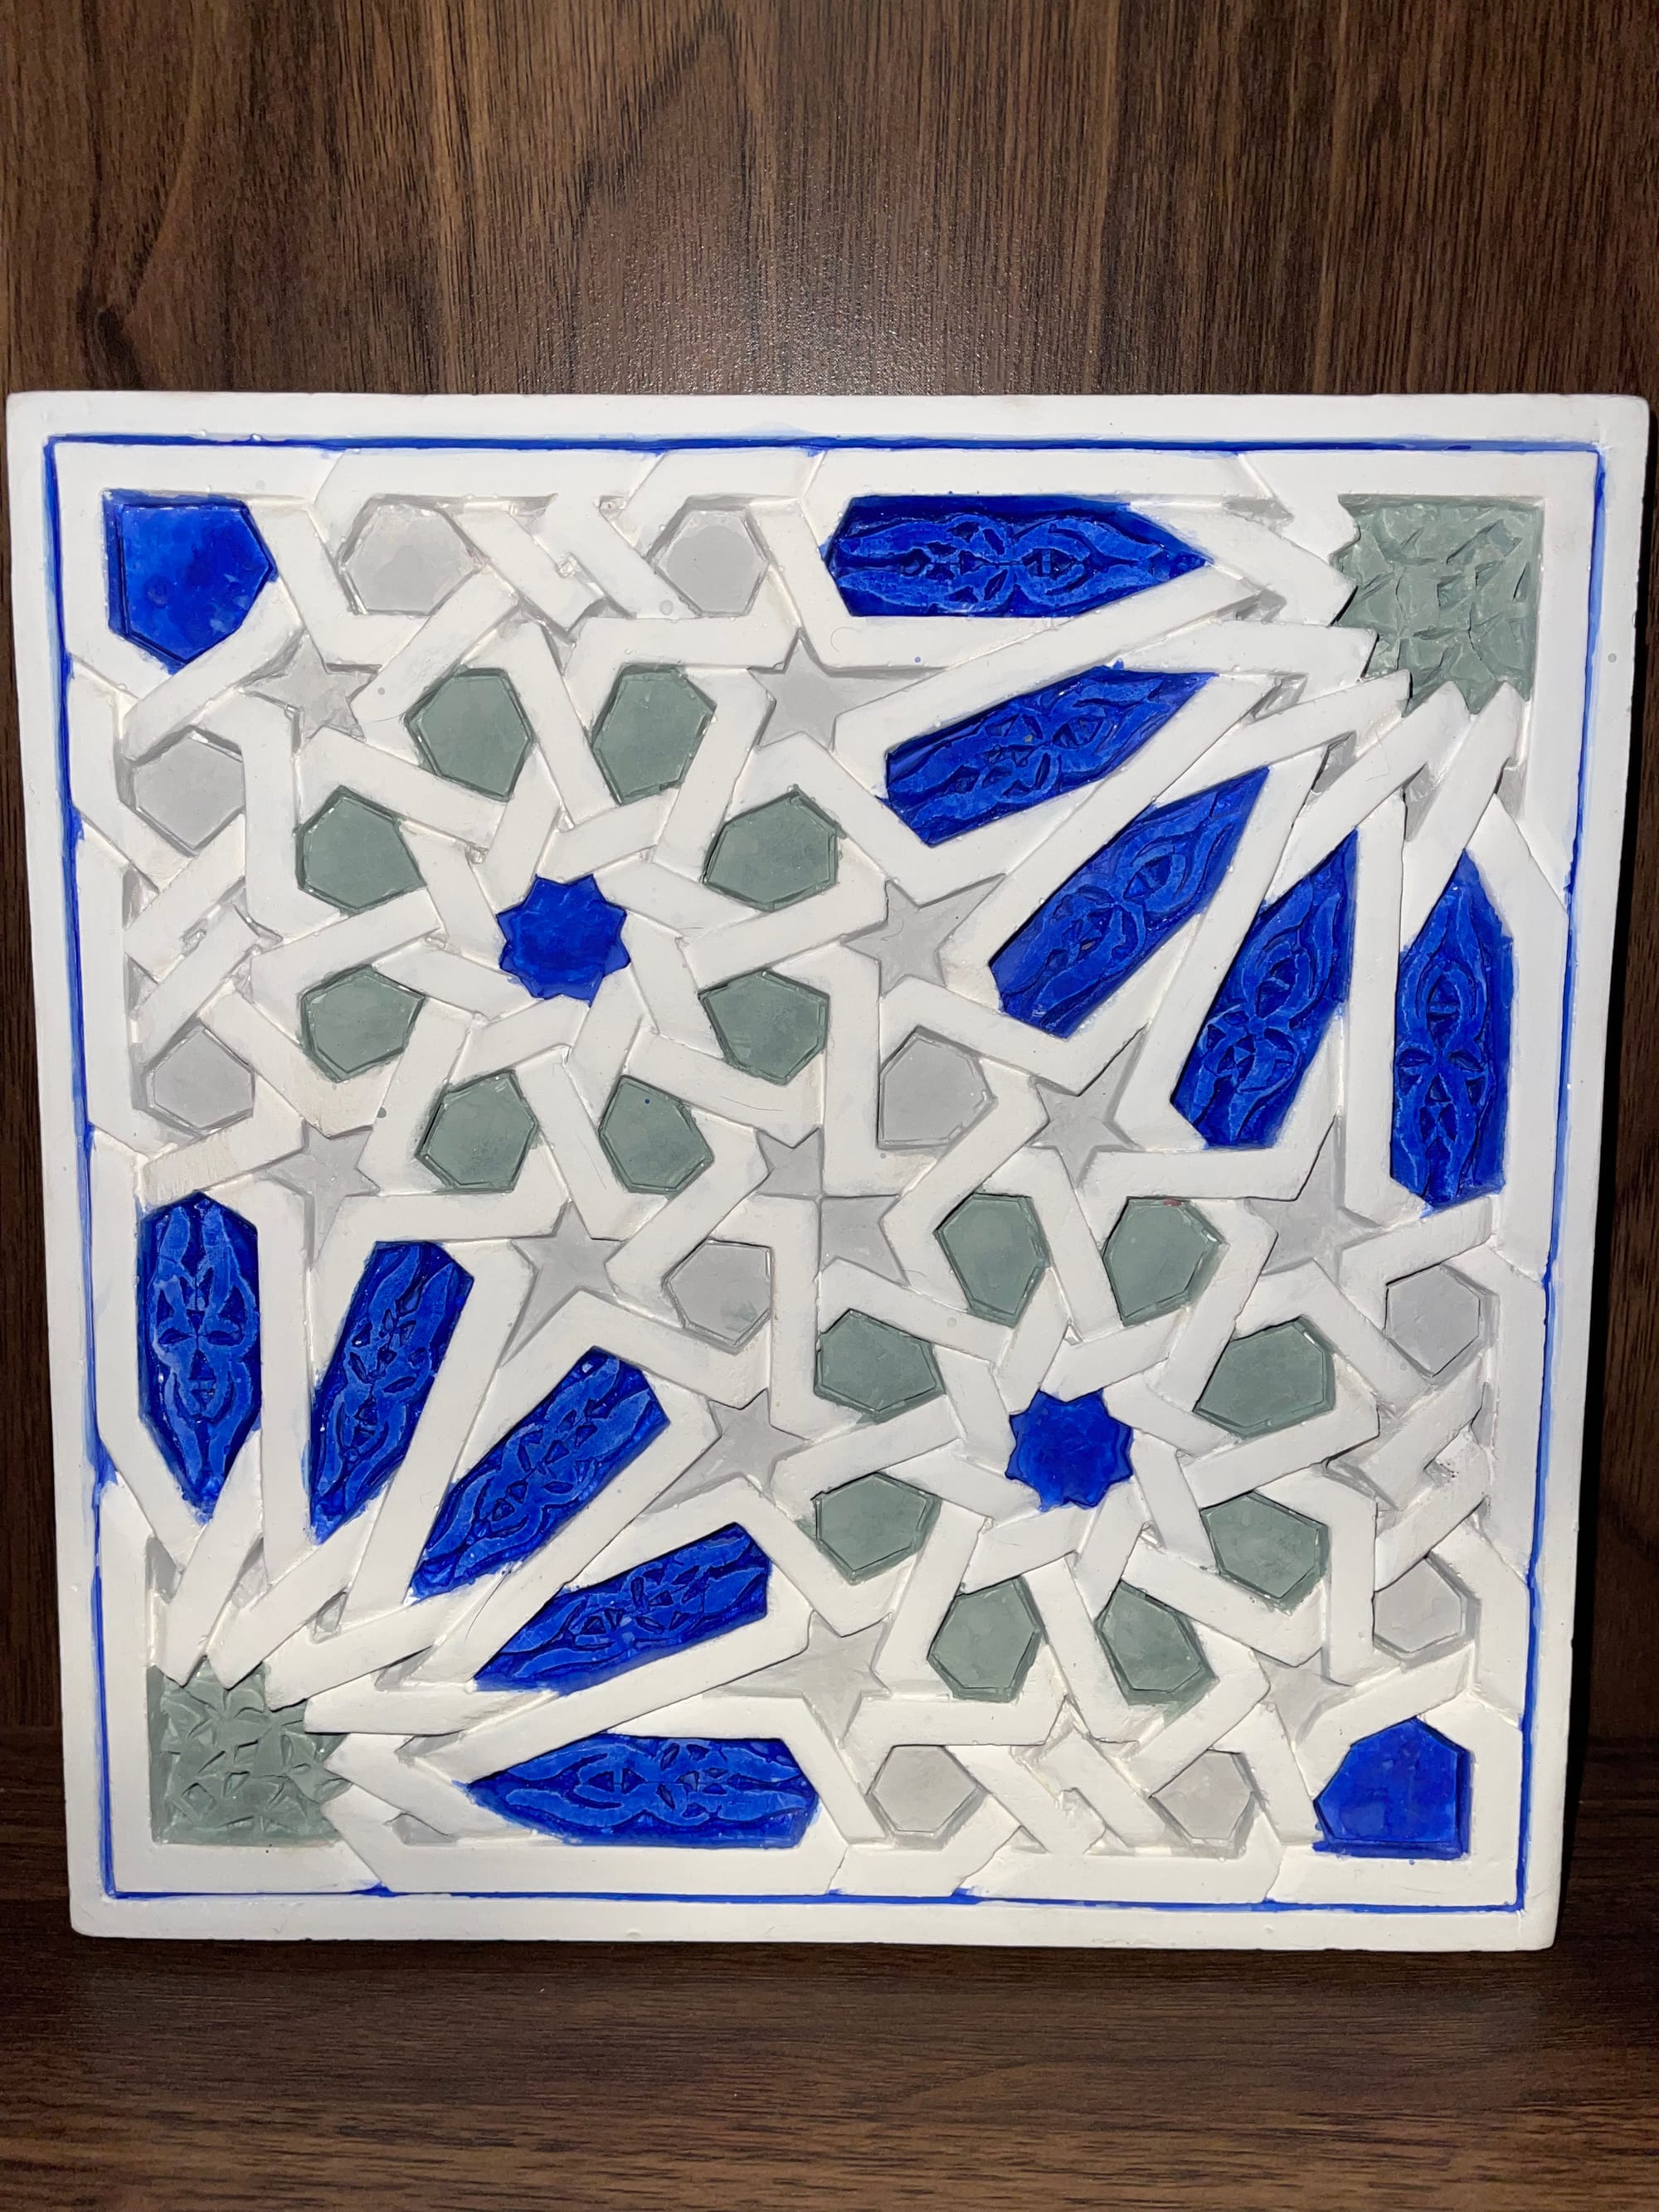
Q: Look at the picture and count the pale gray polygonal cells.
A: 10